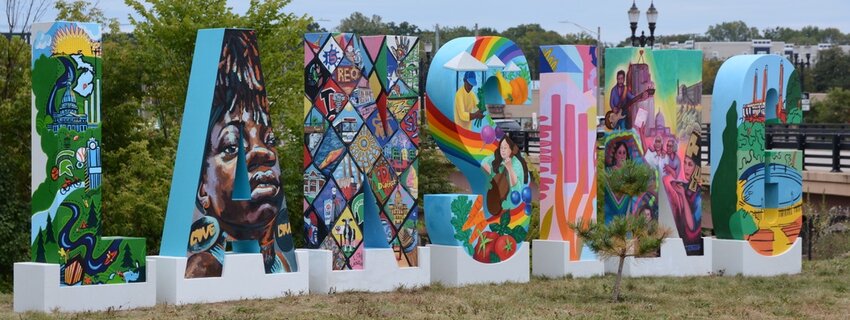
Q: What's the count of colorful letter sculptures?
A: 7